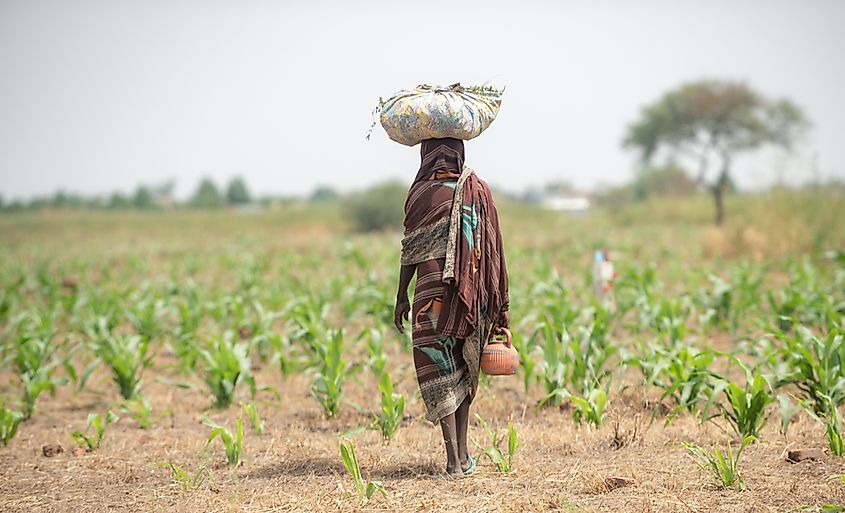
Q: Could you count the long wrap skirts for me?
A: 1